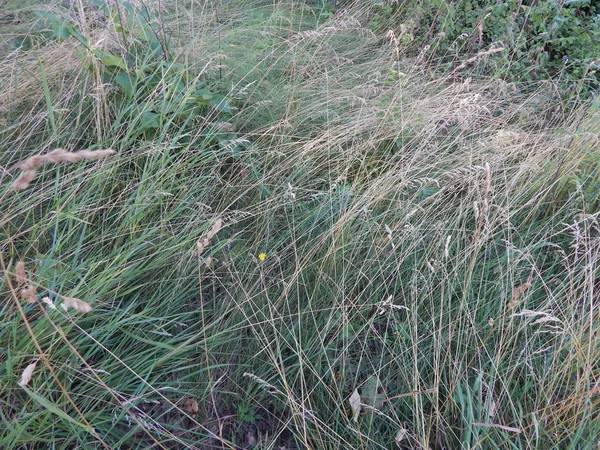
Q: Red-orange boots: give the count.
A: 0